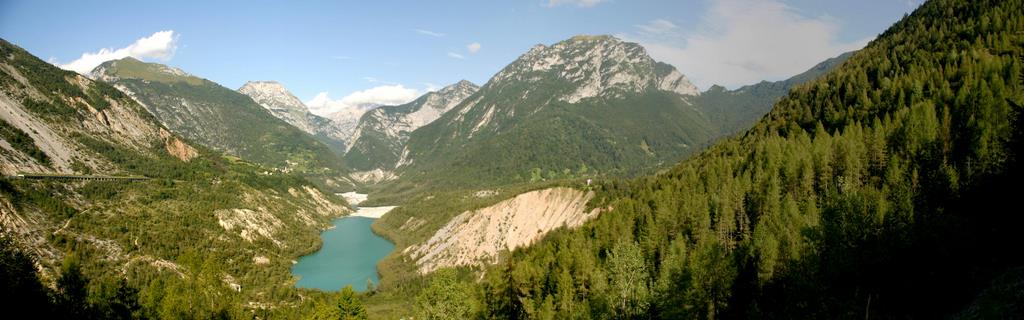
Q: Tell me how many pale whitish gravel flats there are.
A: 2